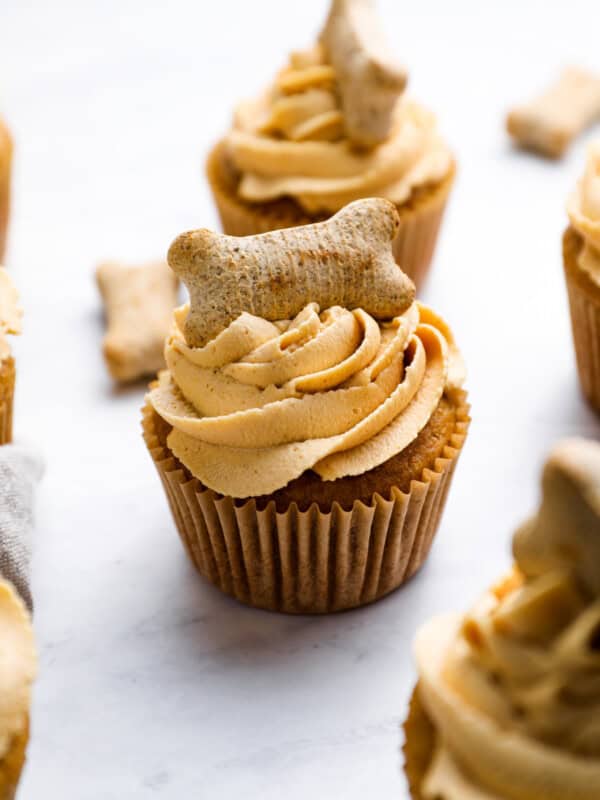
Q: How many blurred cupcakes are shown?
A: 6